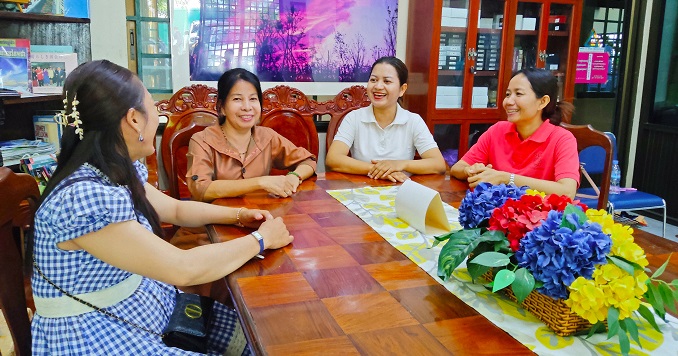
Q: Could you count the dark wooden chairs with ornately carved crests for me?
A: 3